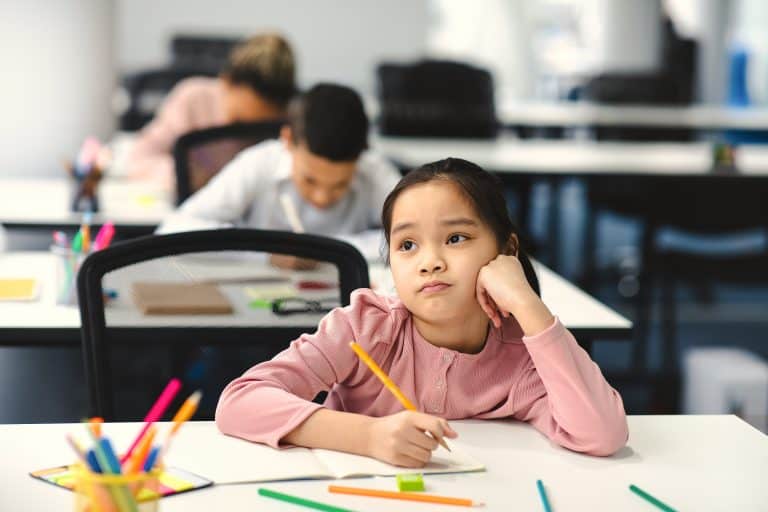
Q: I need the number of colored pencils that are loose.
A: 4